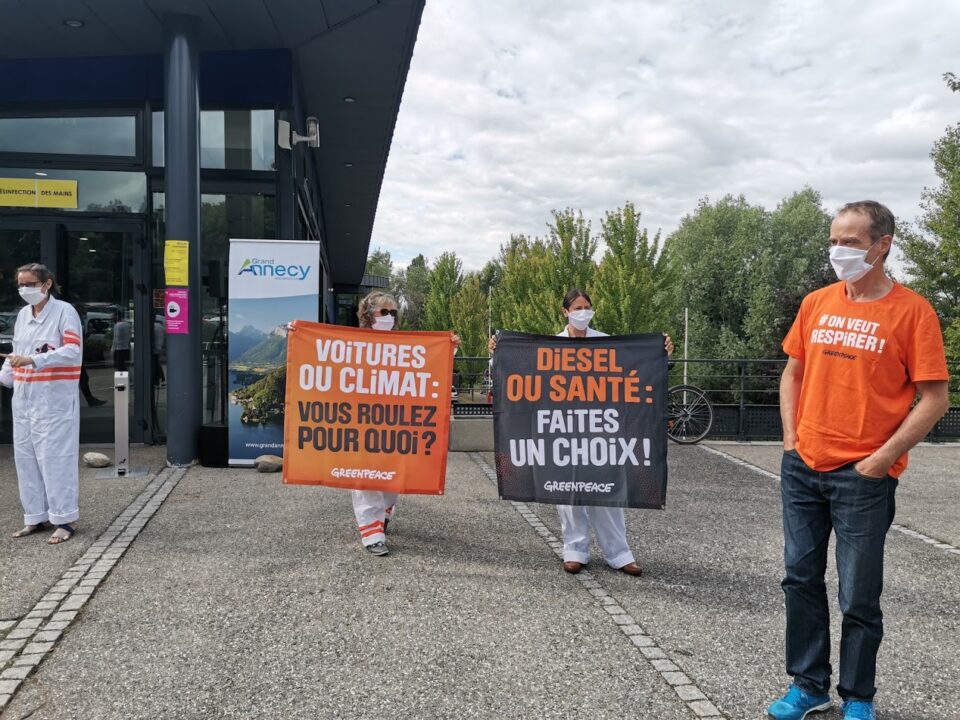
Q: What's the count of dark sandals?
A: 2